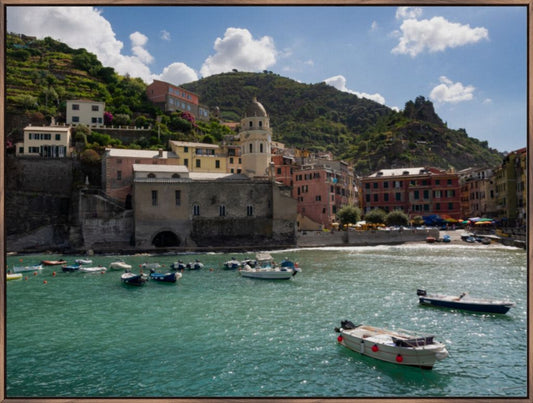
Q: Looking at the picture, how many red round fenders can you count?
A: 3